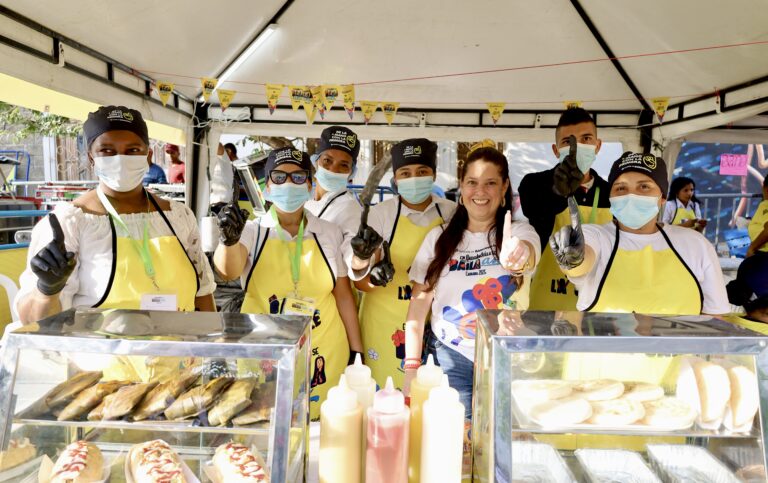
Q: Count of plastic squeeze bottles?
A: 5